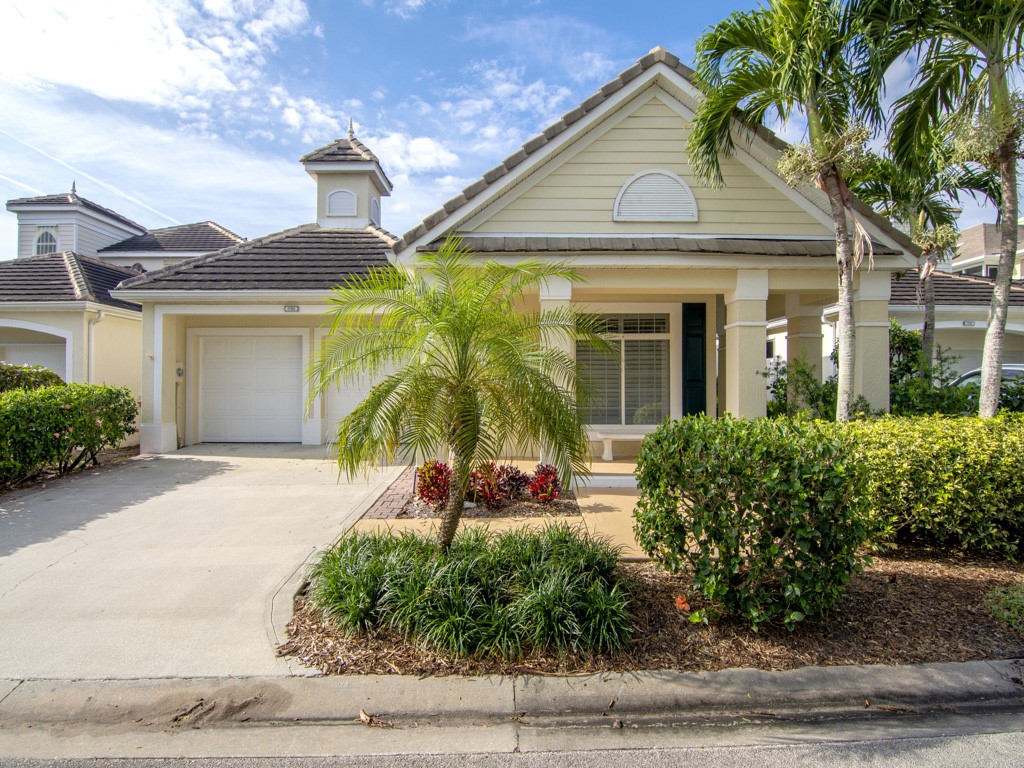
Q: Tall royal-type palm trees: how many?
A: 3